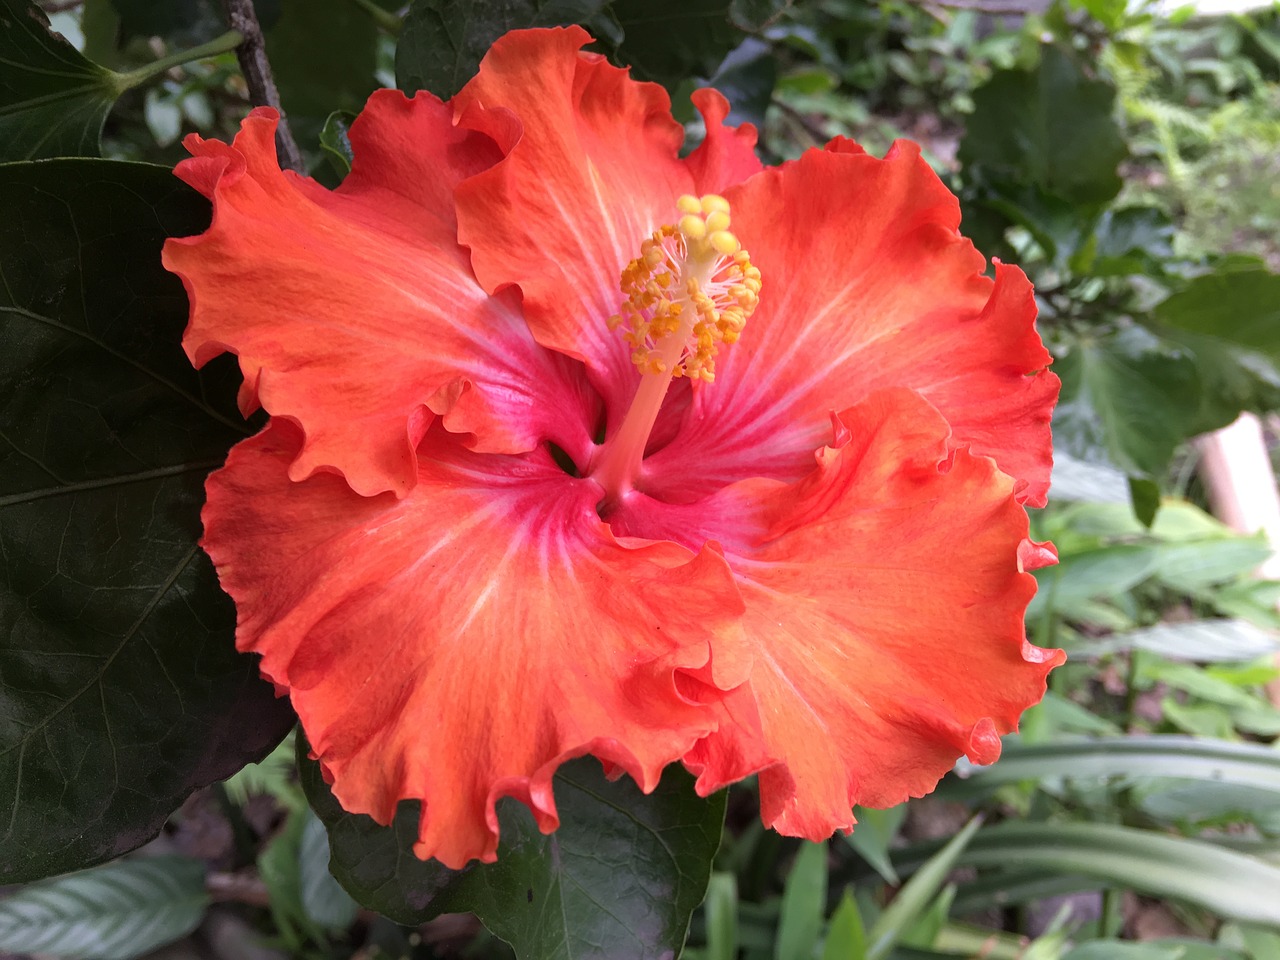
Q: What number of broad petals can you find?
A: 5